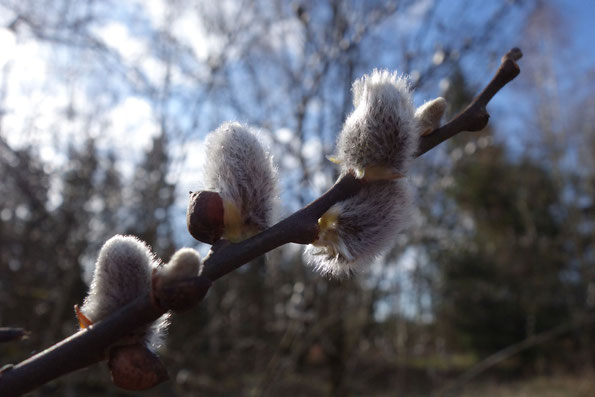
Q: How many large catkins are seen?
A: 4